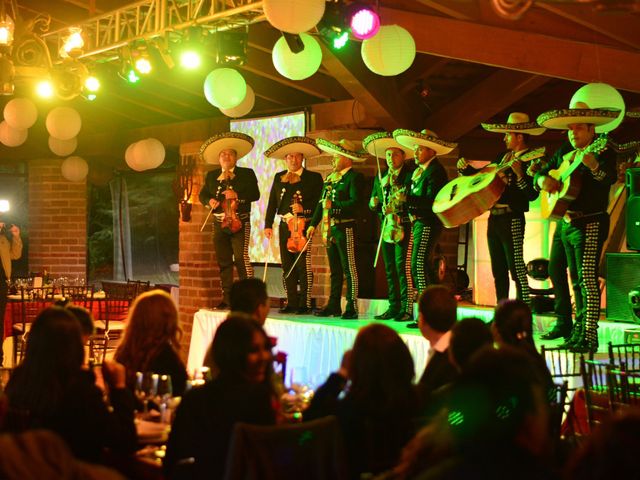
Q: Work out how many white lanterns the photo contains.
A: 13